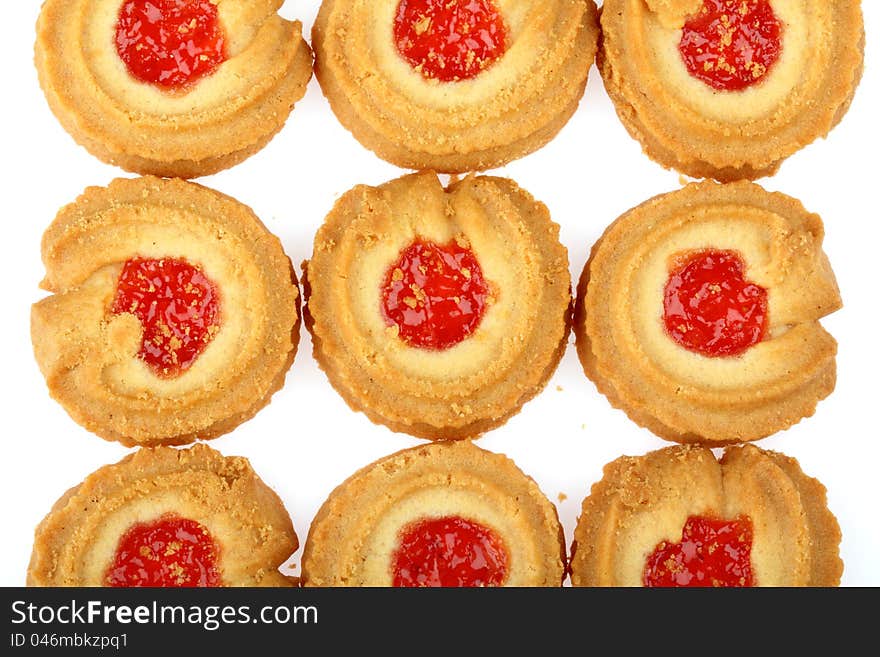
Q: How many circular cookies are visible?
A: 9